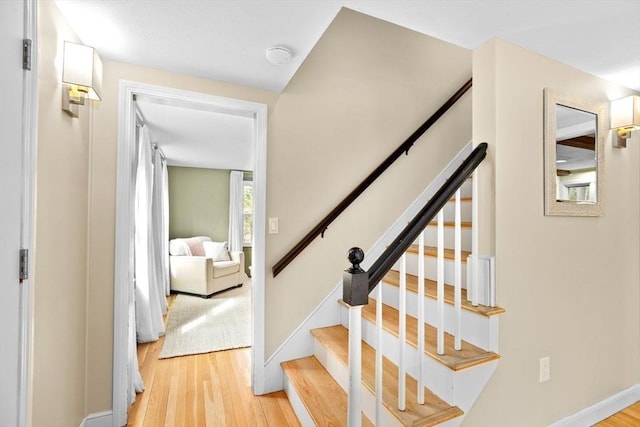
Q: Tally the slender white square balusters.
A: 6